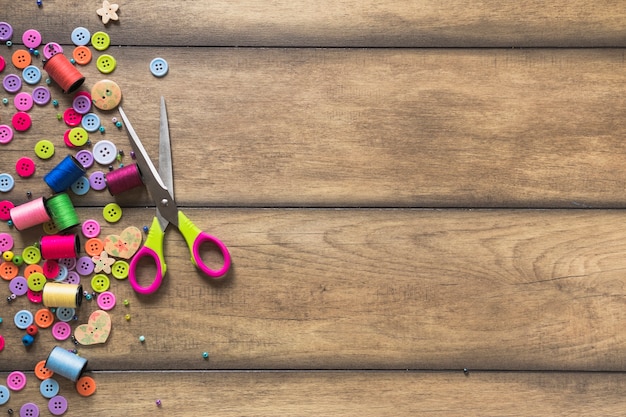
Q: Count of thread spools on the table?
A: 8